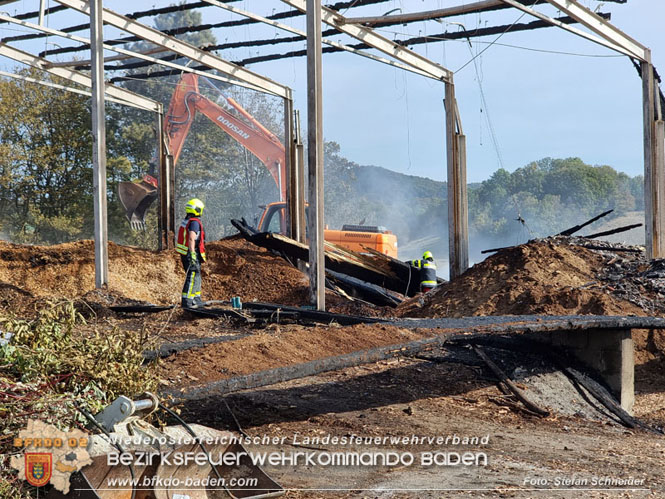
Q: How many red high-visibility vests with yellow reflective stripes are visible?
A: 1